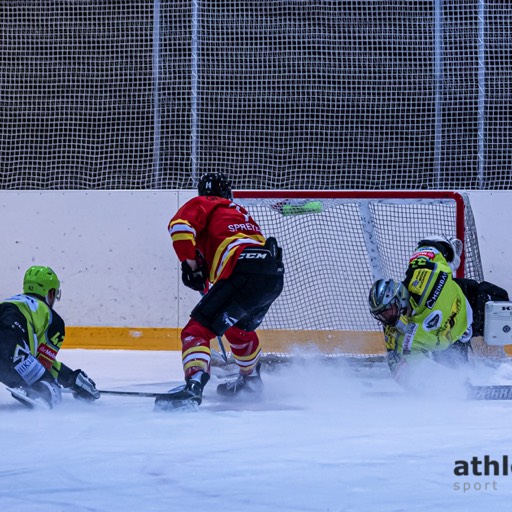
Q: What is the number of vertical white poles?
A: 4